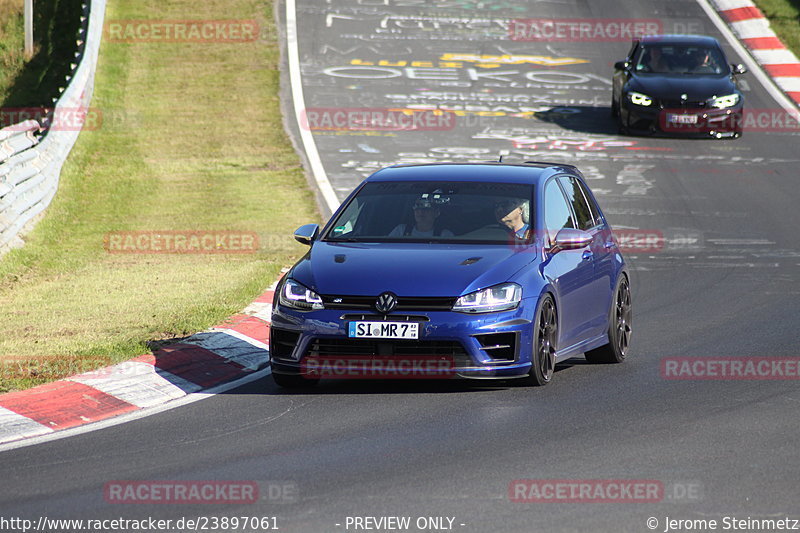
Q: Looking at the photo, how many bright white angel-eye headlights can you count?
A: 2